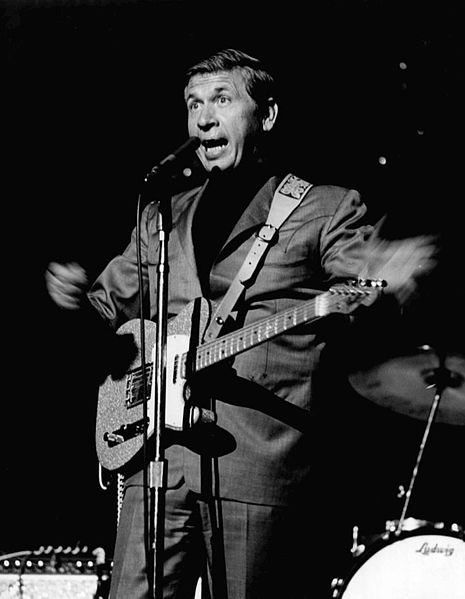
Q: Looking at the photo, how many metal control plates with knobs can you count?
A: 1